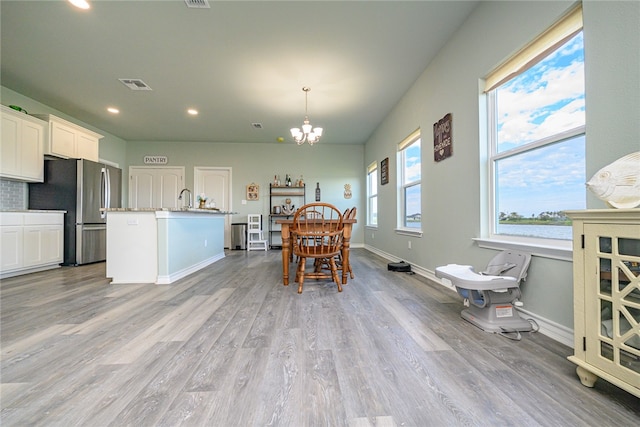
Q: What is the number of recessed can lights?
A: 3